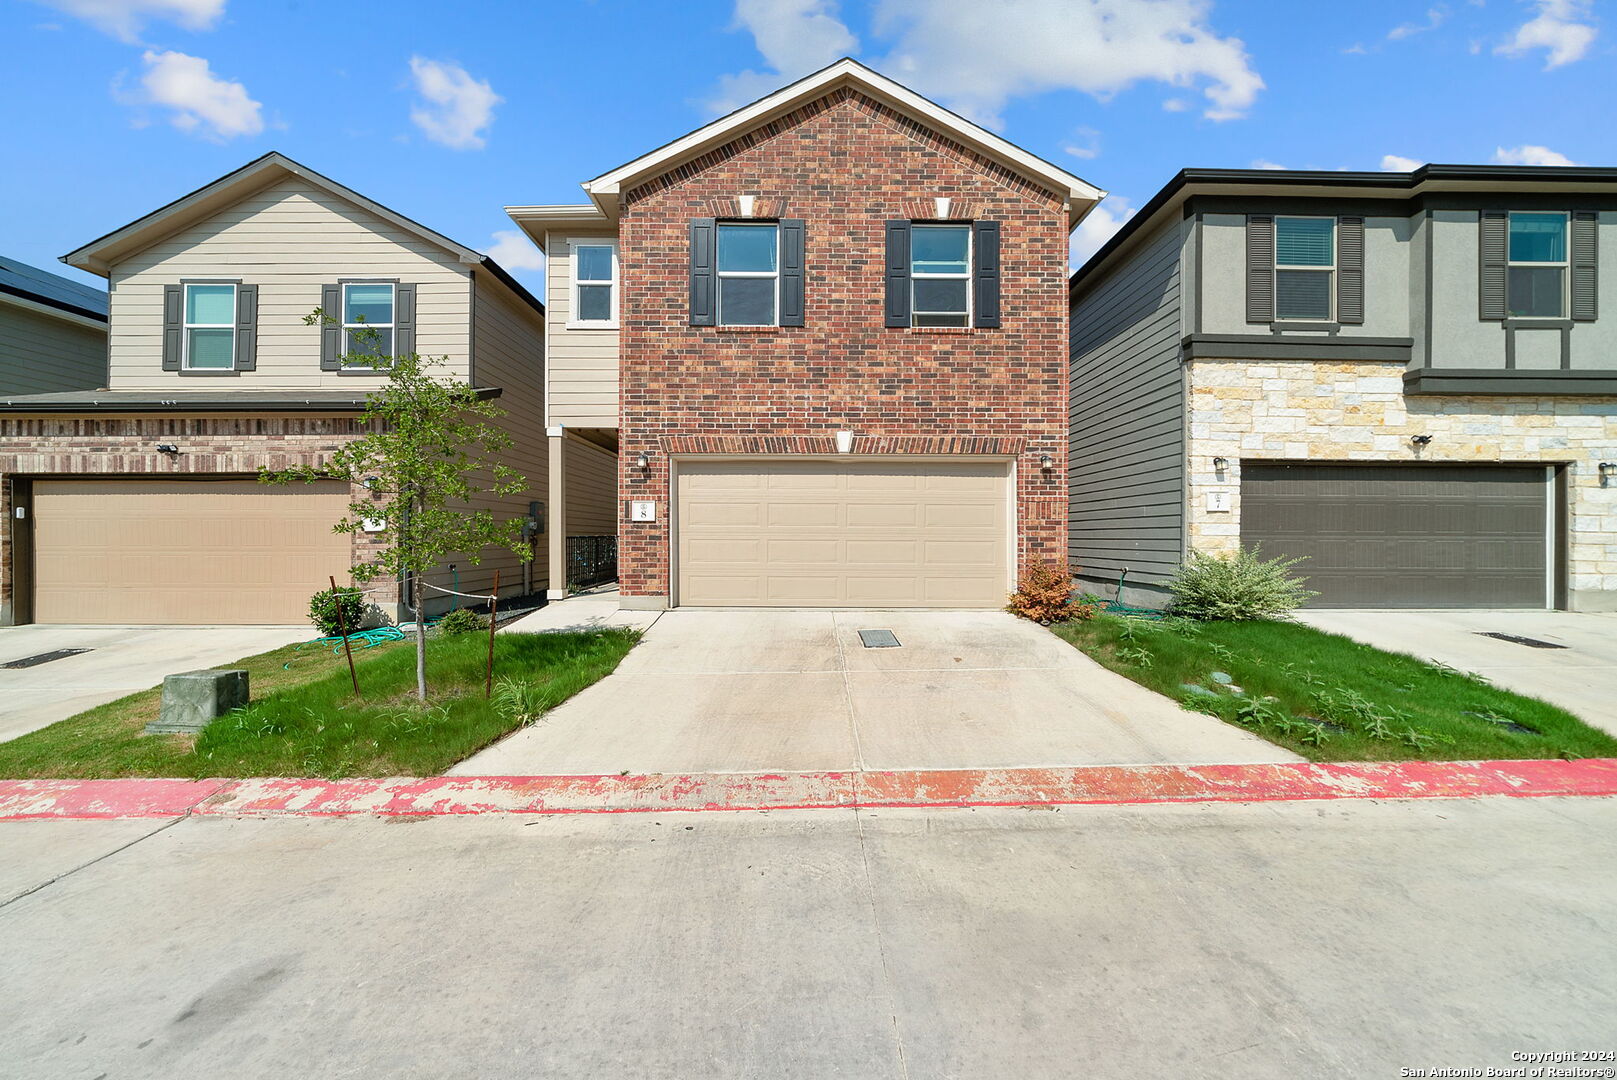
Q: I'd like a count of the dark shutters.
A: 12